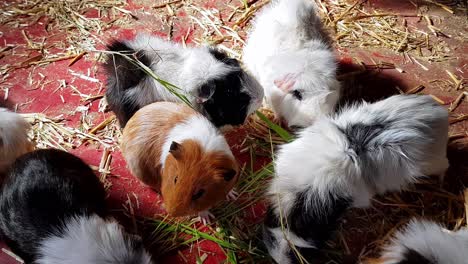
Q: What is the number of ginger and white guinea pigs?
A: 1